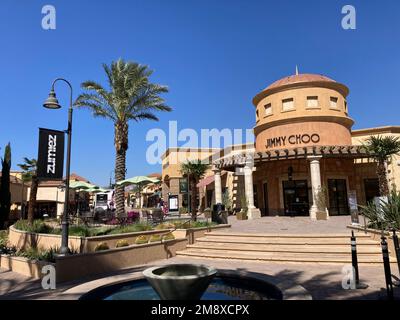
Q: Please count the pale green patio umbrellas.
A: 3